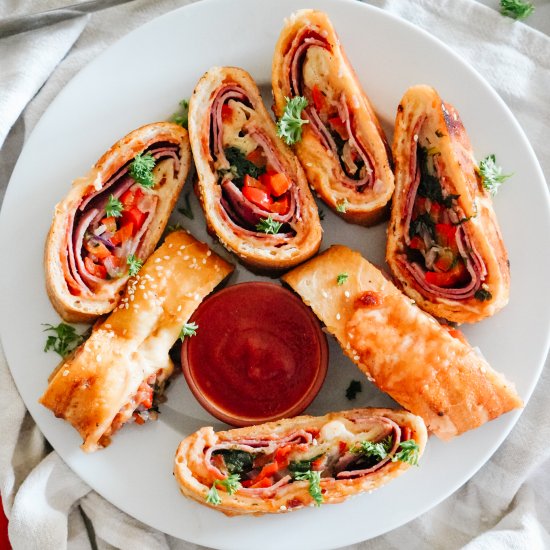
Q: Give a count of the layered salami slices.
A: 5